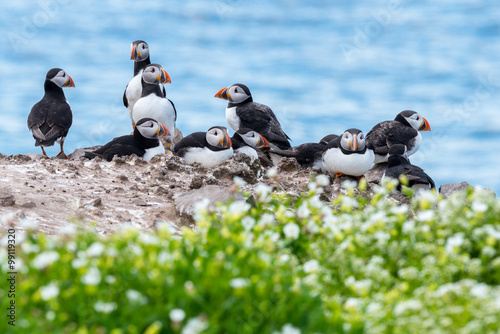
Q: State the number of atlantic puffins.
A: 11